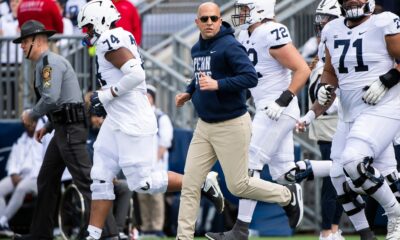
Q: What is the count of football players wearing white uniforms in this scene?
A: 4